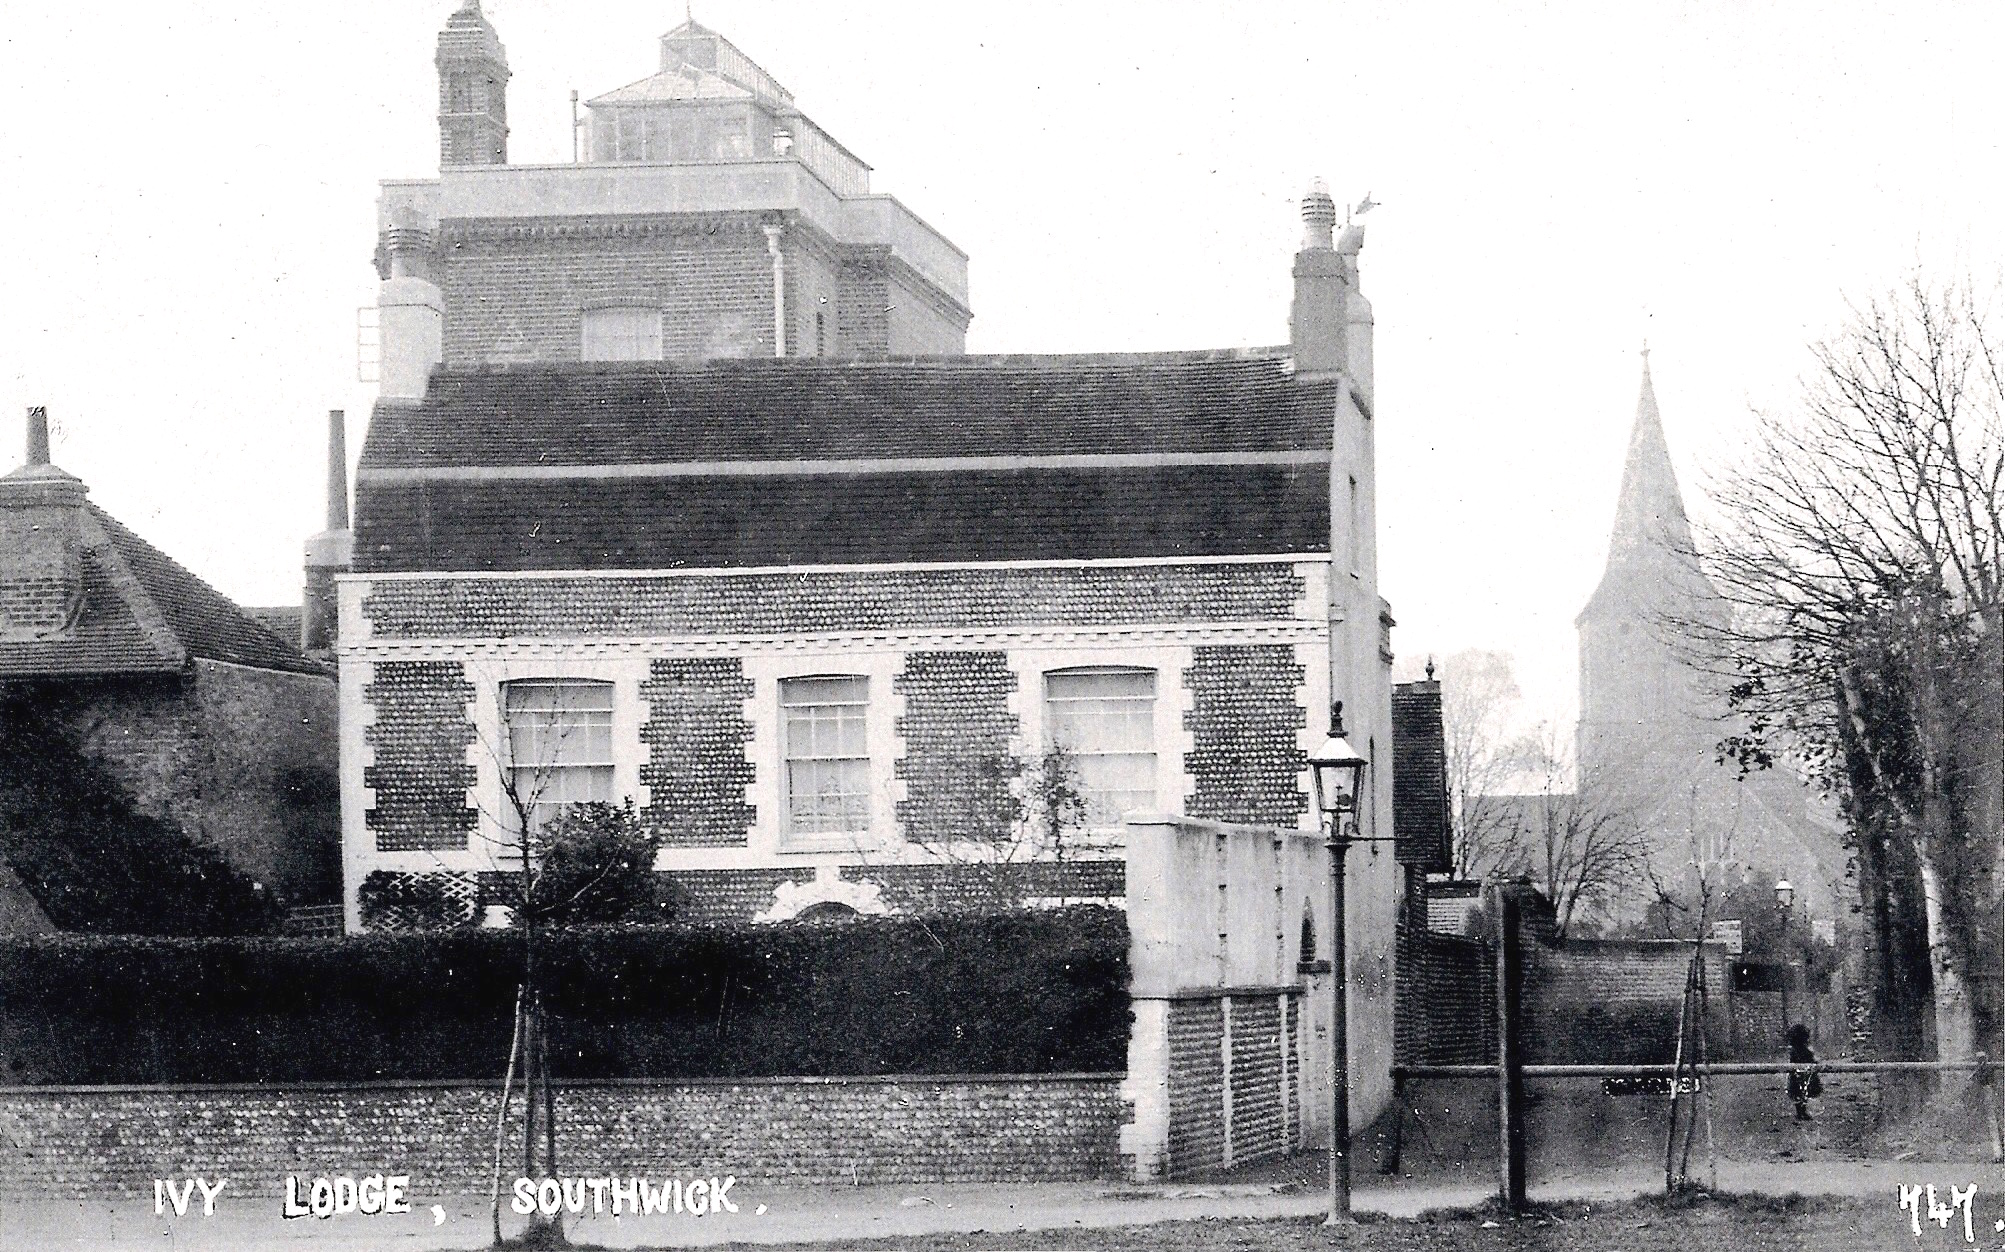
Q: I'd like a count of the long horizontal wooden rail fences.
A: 1